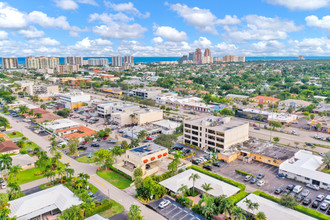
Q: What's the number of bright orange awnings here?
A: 4